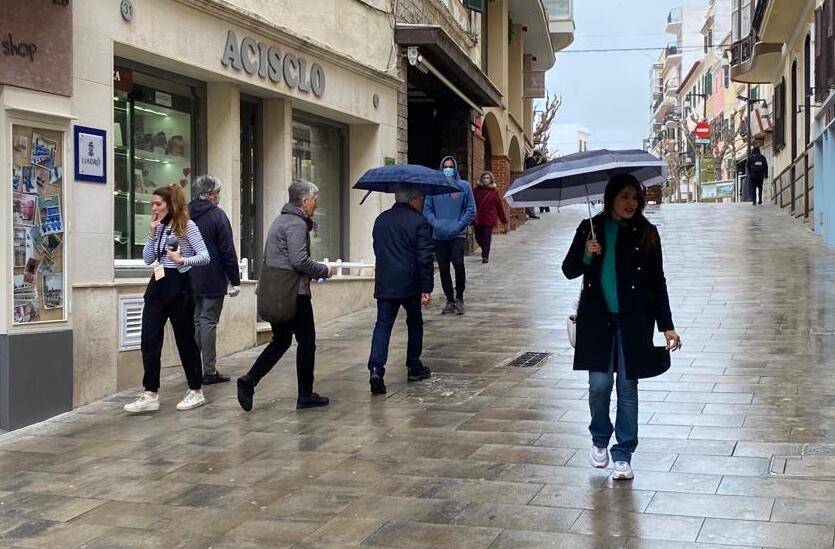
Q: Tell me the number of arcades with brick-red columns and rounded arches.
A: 2